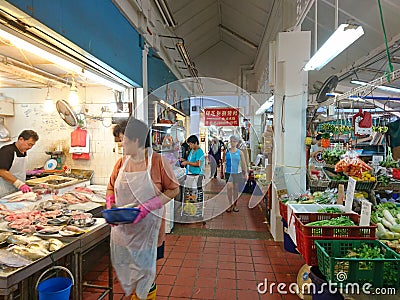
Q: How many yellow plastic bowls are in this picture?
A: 0